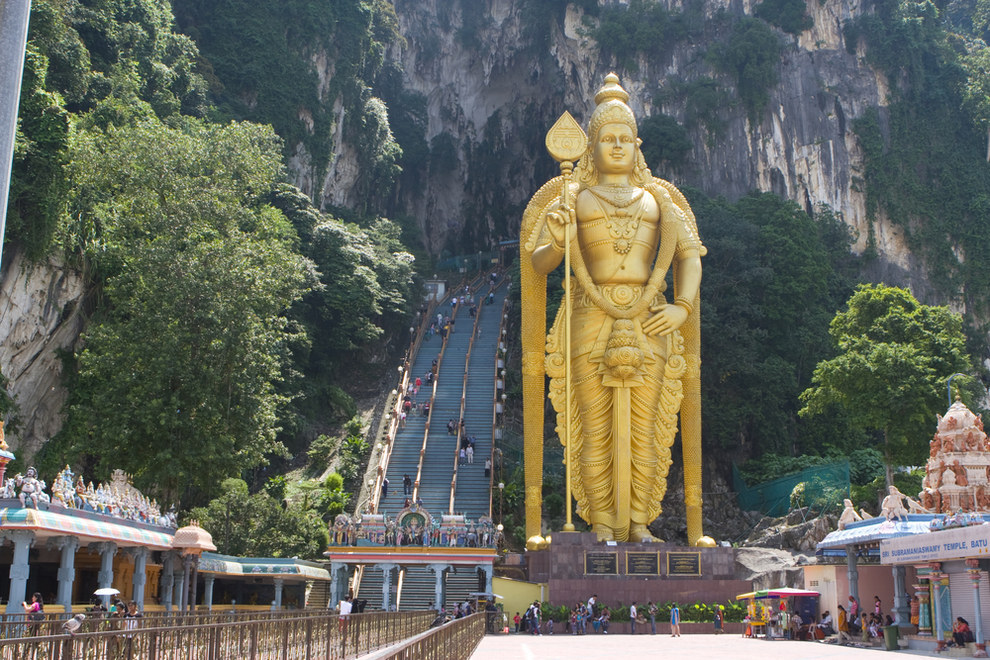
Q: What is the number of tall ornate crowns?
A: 1